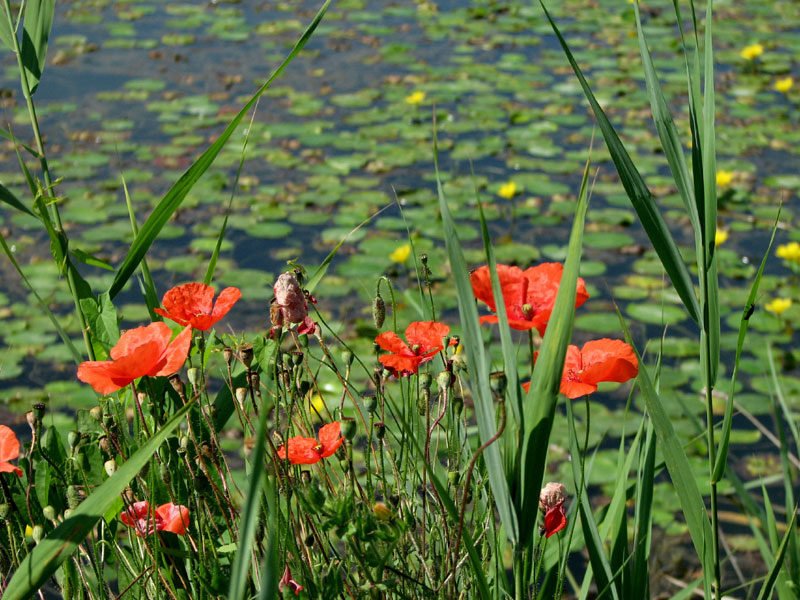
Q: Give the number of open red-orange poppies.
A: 8